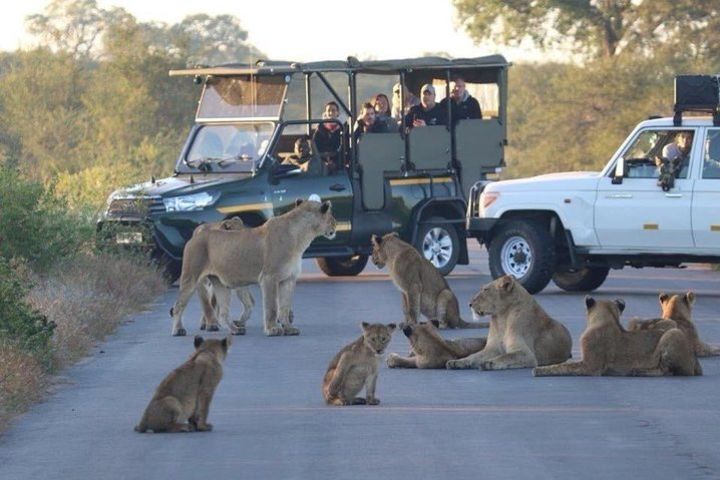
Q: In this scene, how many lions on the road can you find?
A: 9